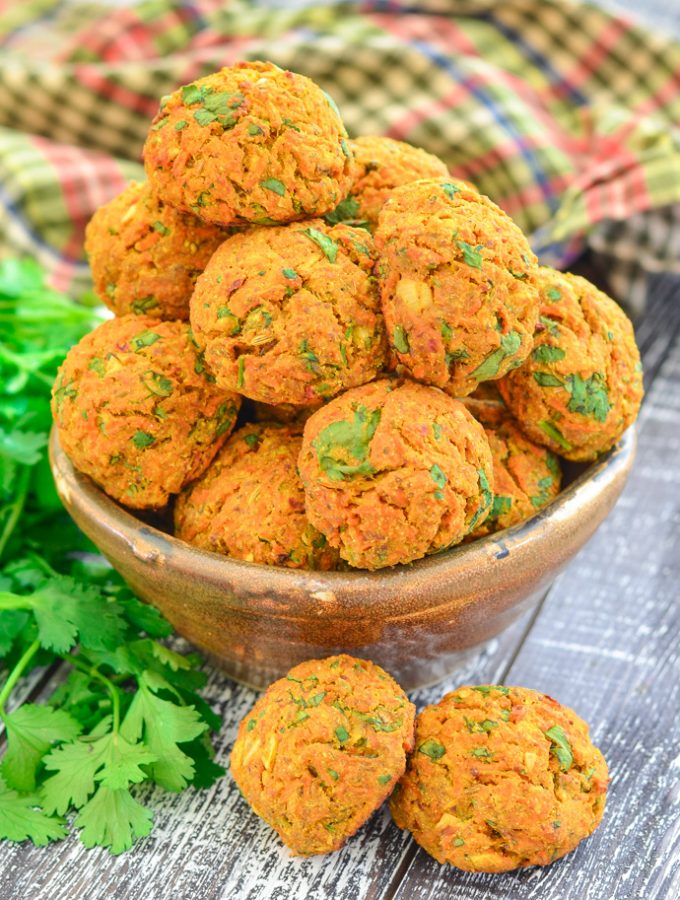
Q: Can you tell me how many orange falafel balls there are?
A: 12